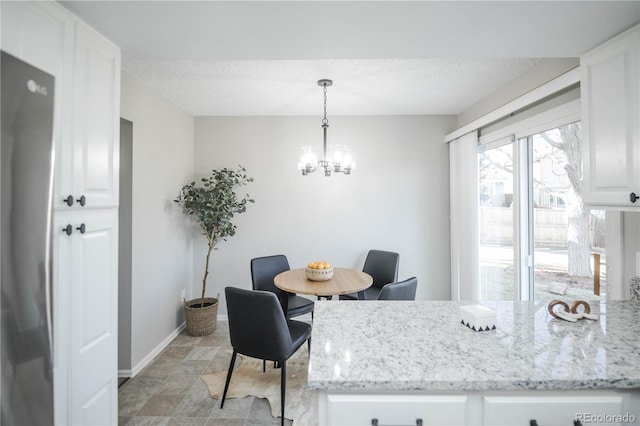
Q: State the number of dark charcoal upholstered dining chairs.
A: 4